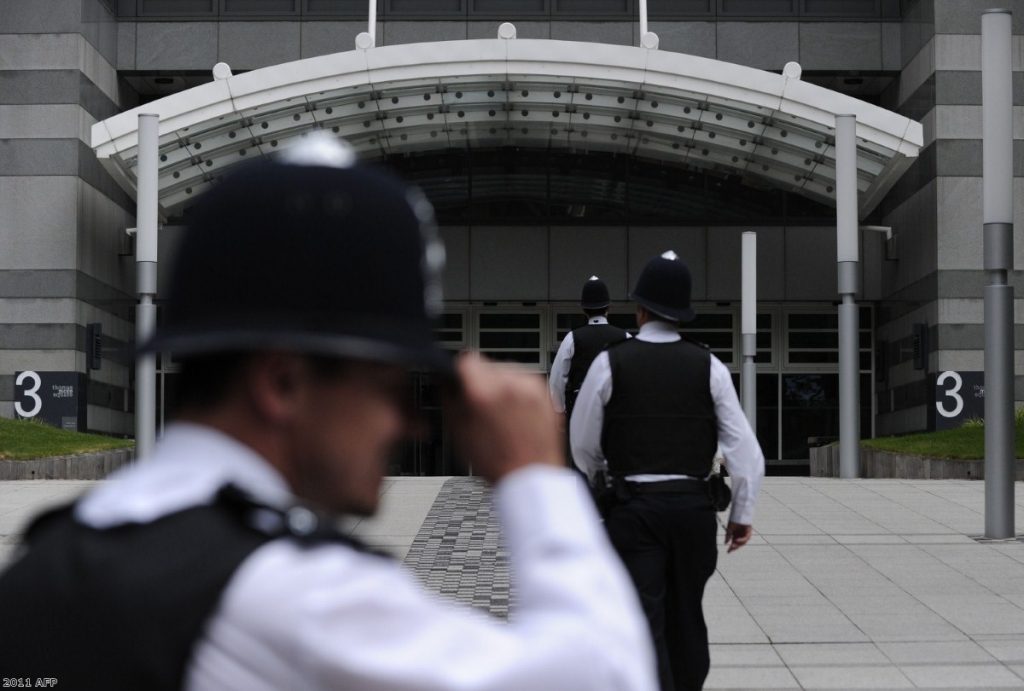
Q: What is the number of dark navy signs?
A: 2